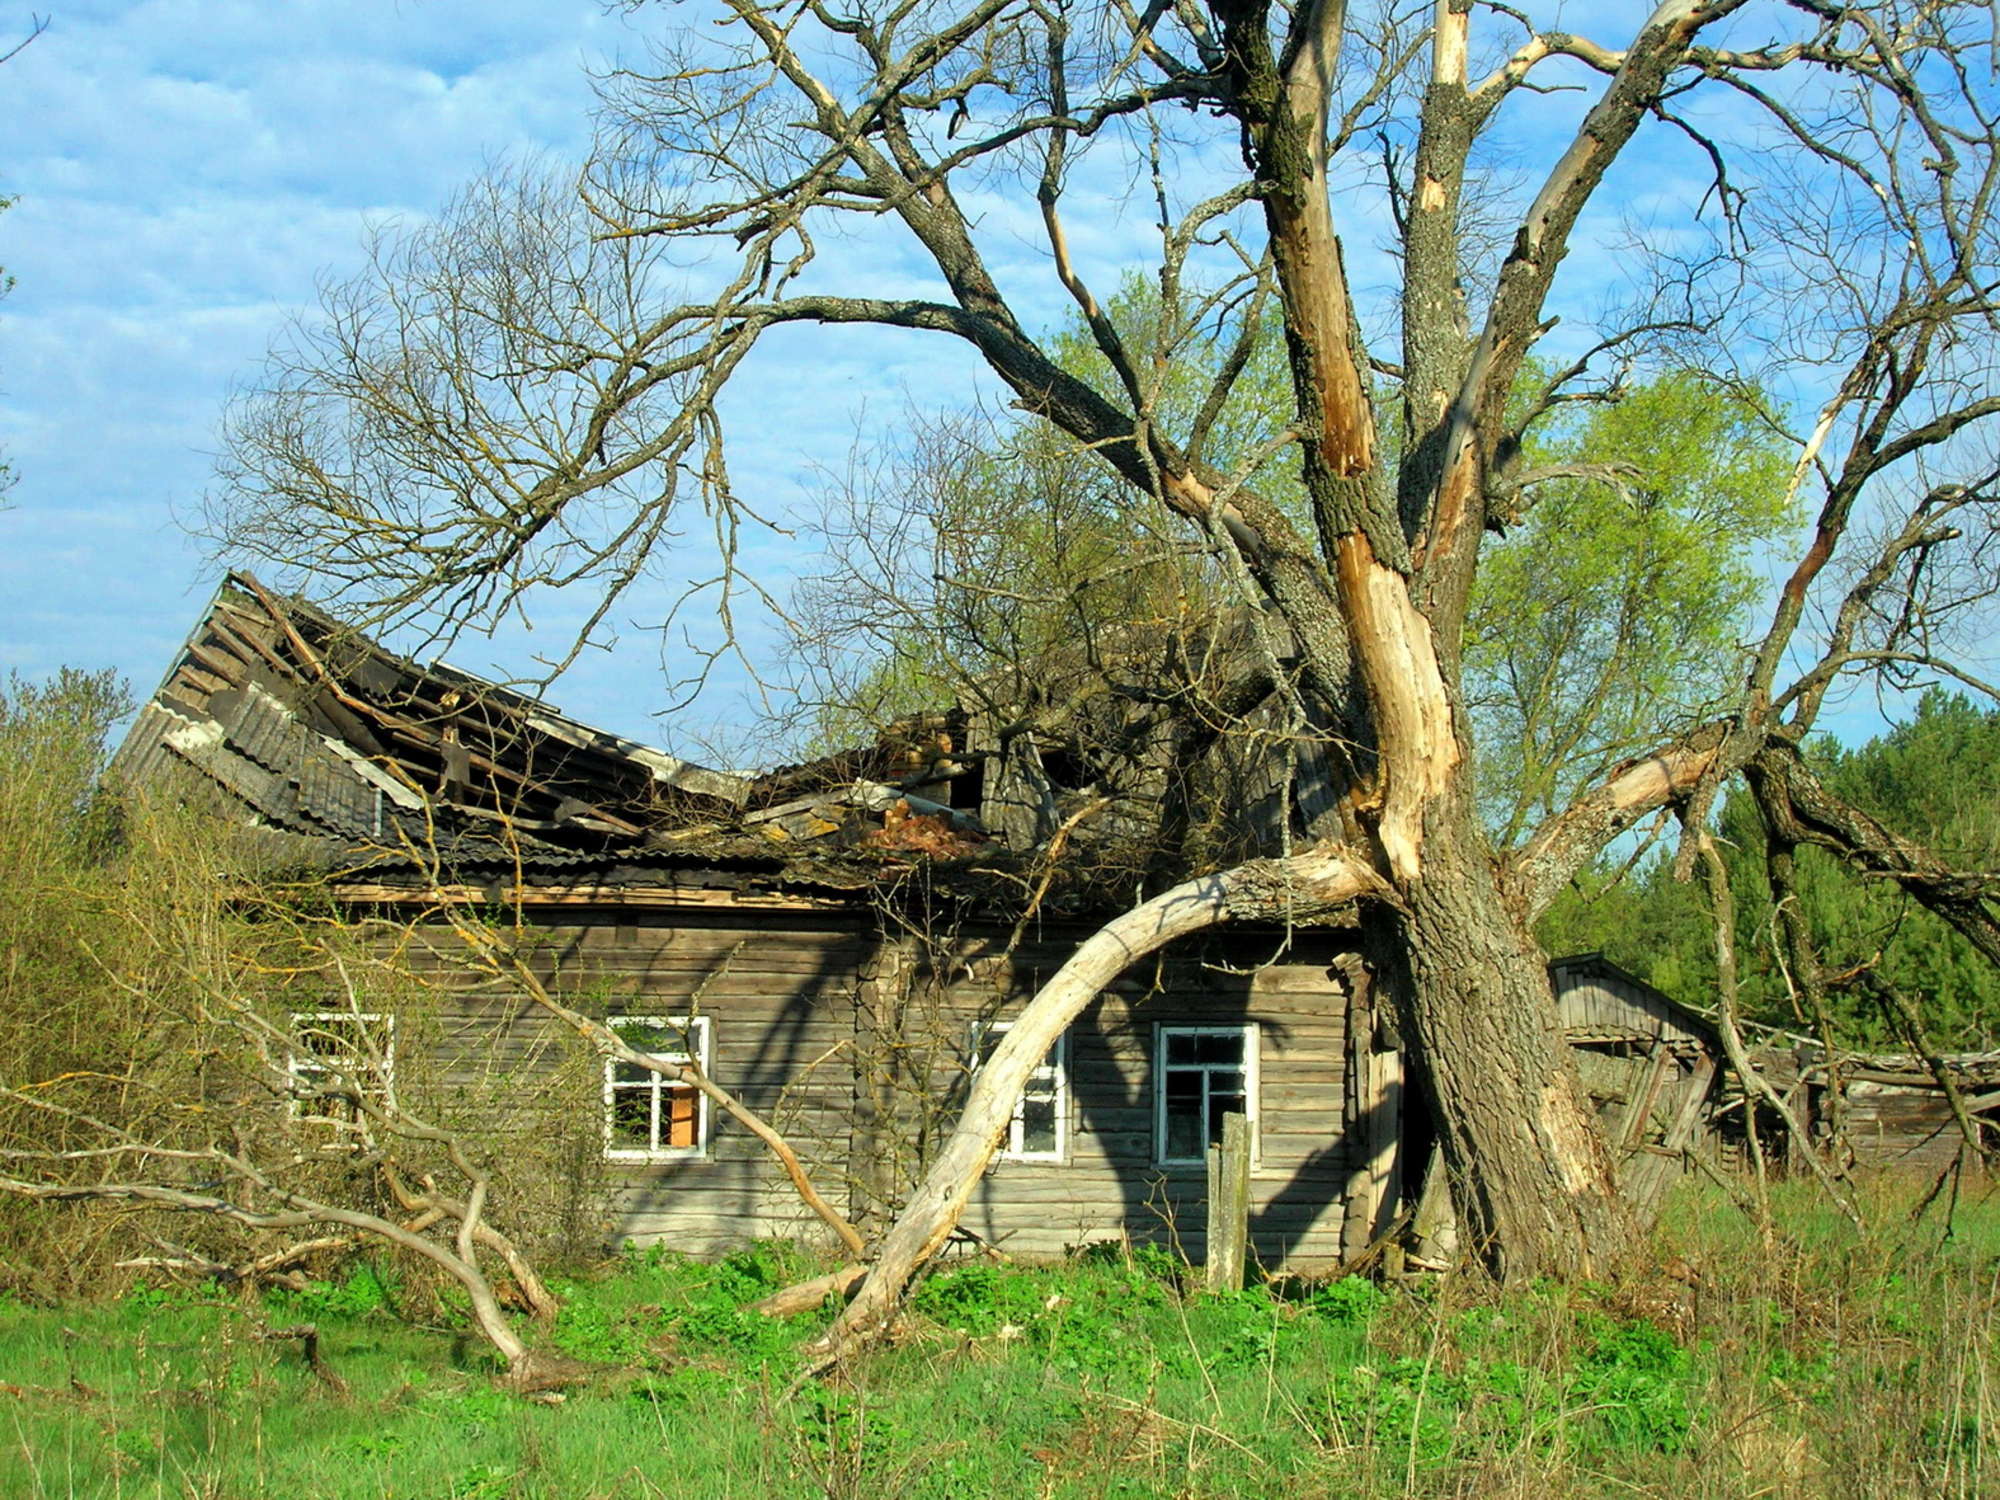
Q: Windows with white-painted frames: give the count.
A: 4